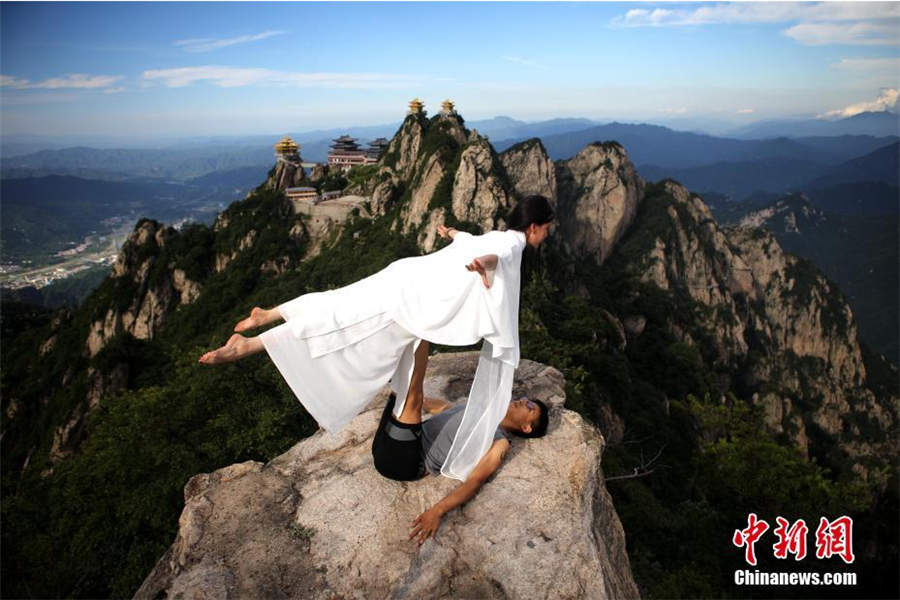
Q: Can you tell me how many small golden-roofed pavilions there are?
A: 3